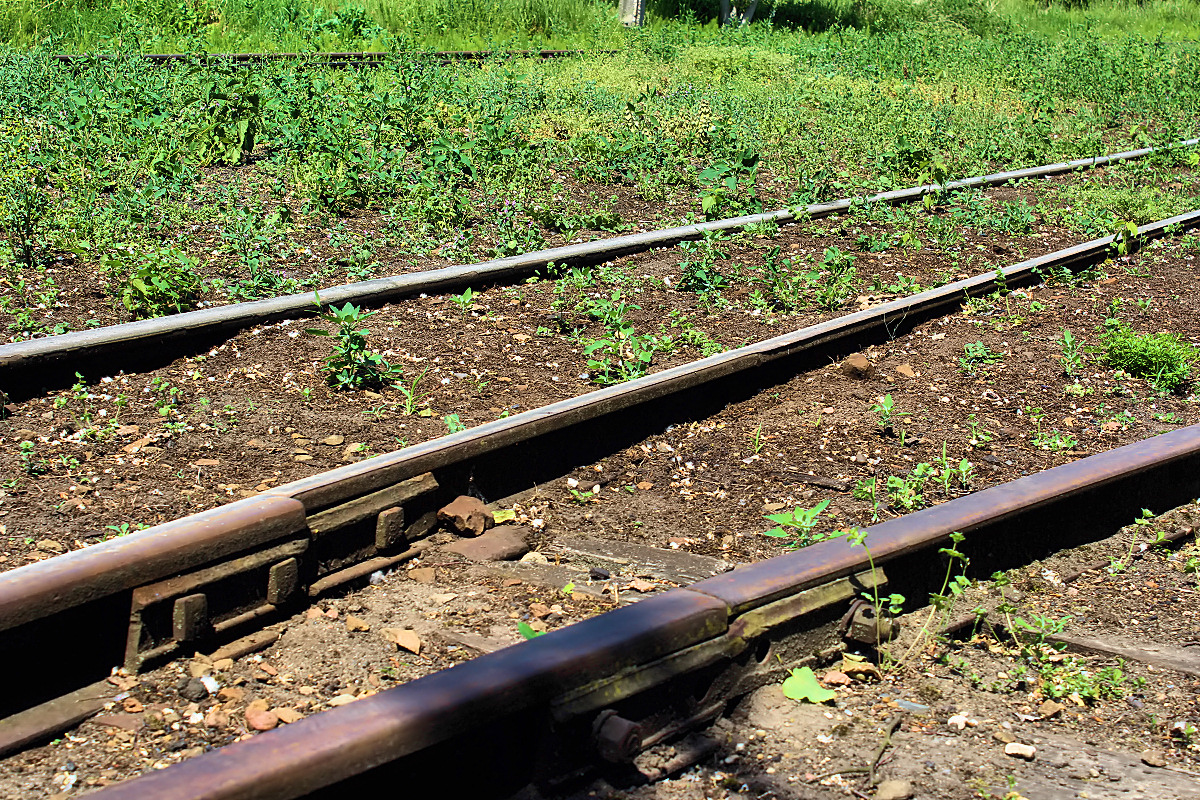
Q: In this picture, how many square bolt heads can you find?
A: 3